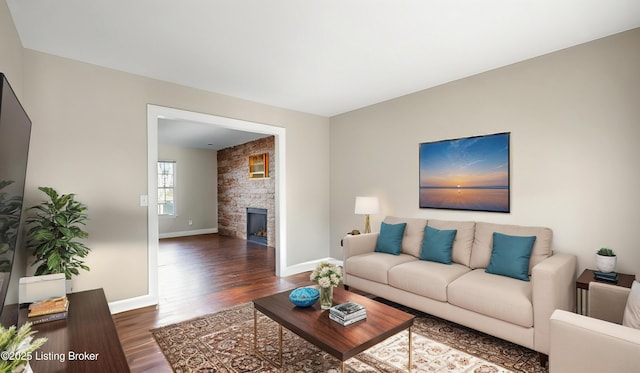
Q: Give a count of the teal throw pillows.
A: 3